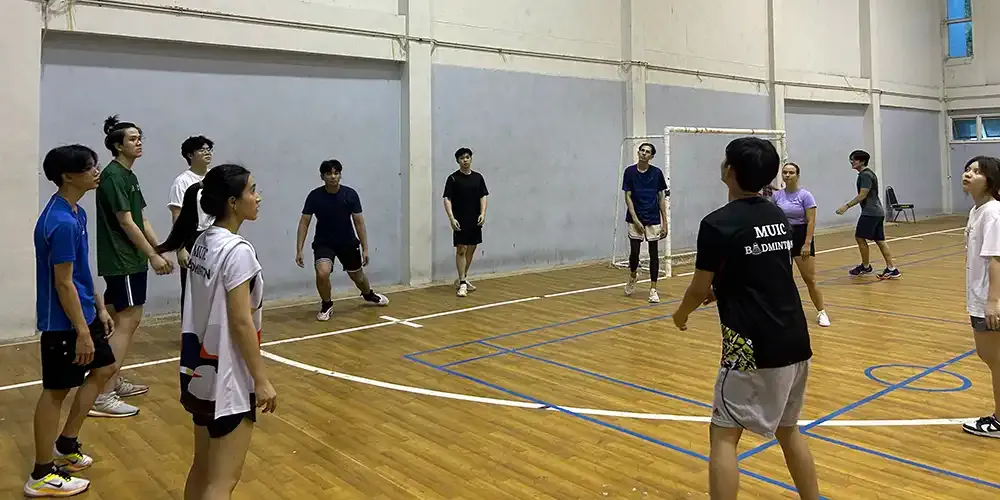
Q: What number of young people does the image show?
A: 11